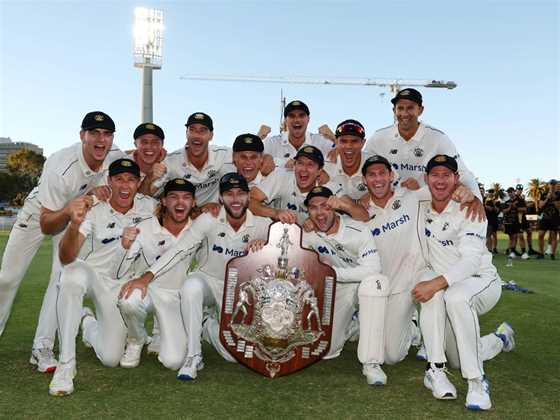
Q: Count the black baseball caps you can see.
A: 14